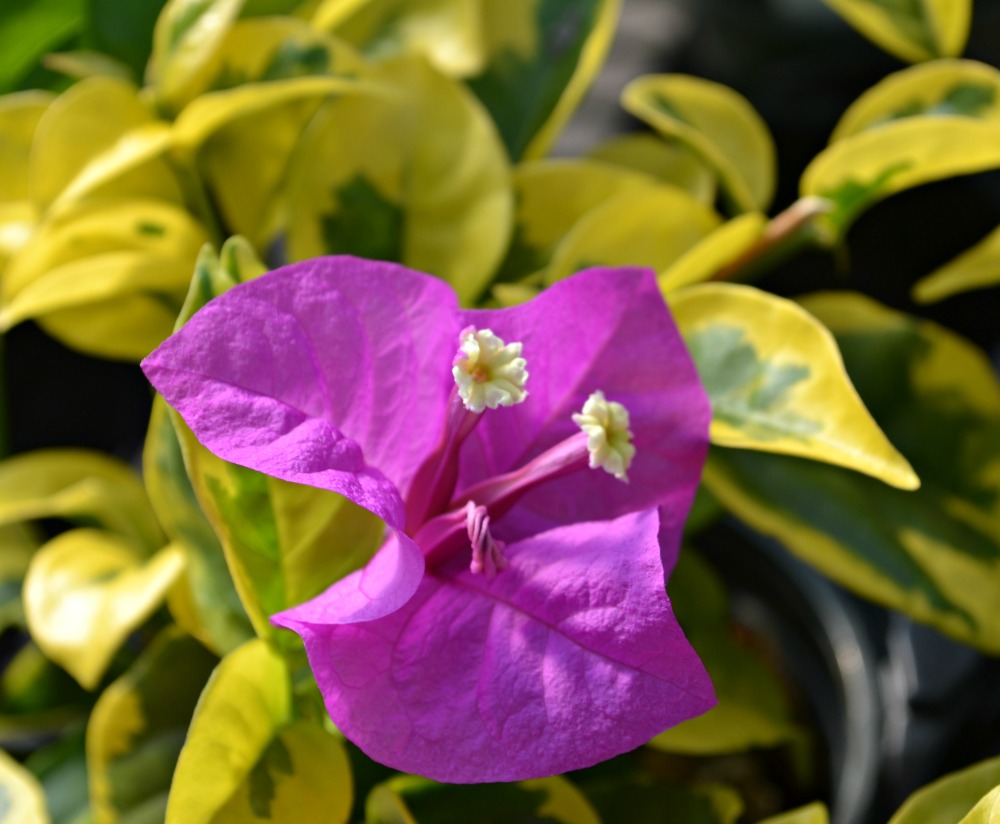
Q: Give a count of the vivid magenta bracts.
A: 3